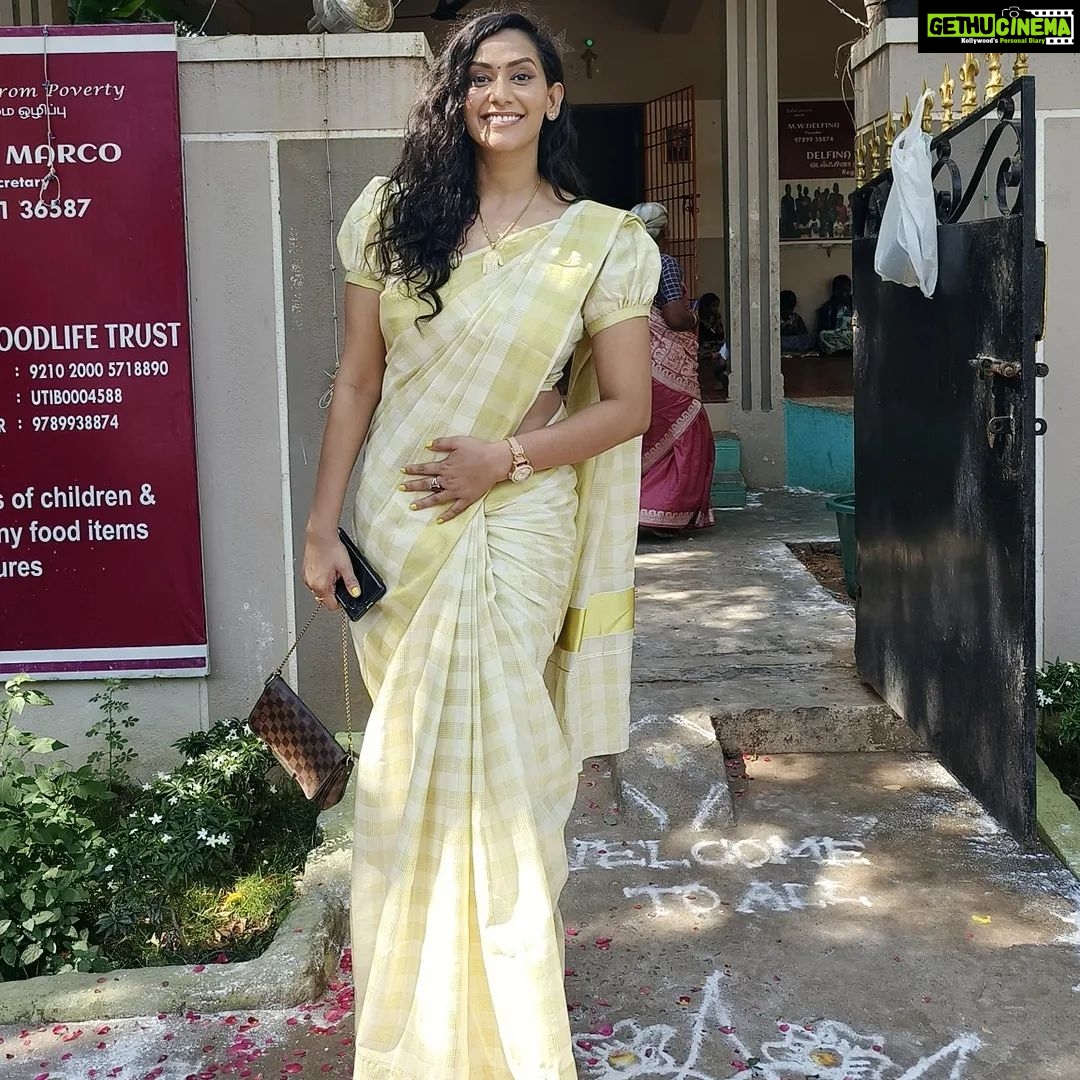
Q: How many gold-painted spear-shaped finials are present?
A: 9